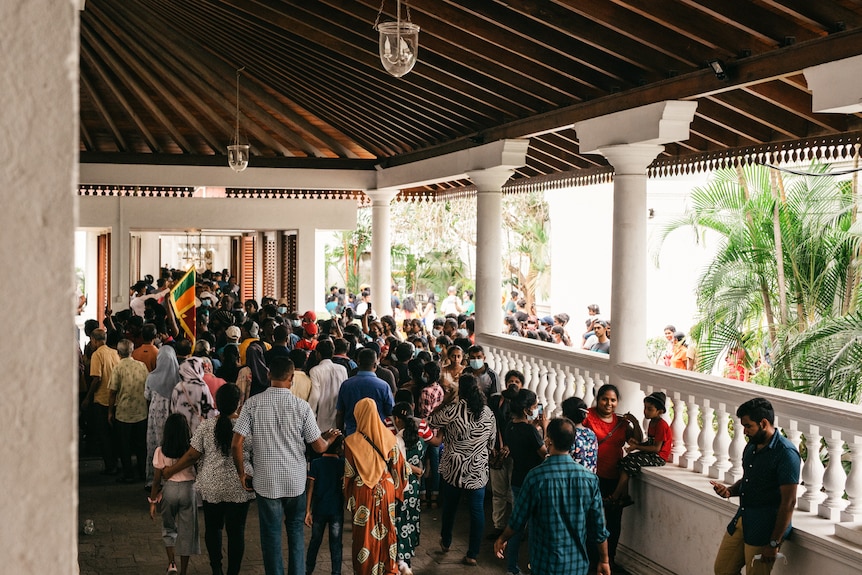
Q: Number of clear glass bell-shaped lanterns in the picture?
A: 2